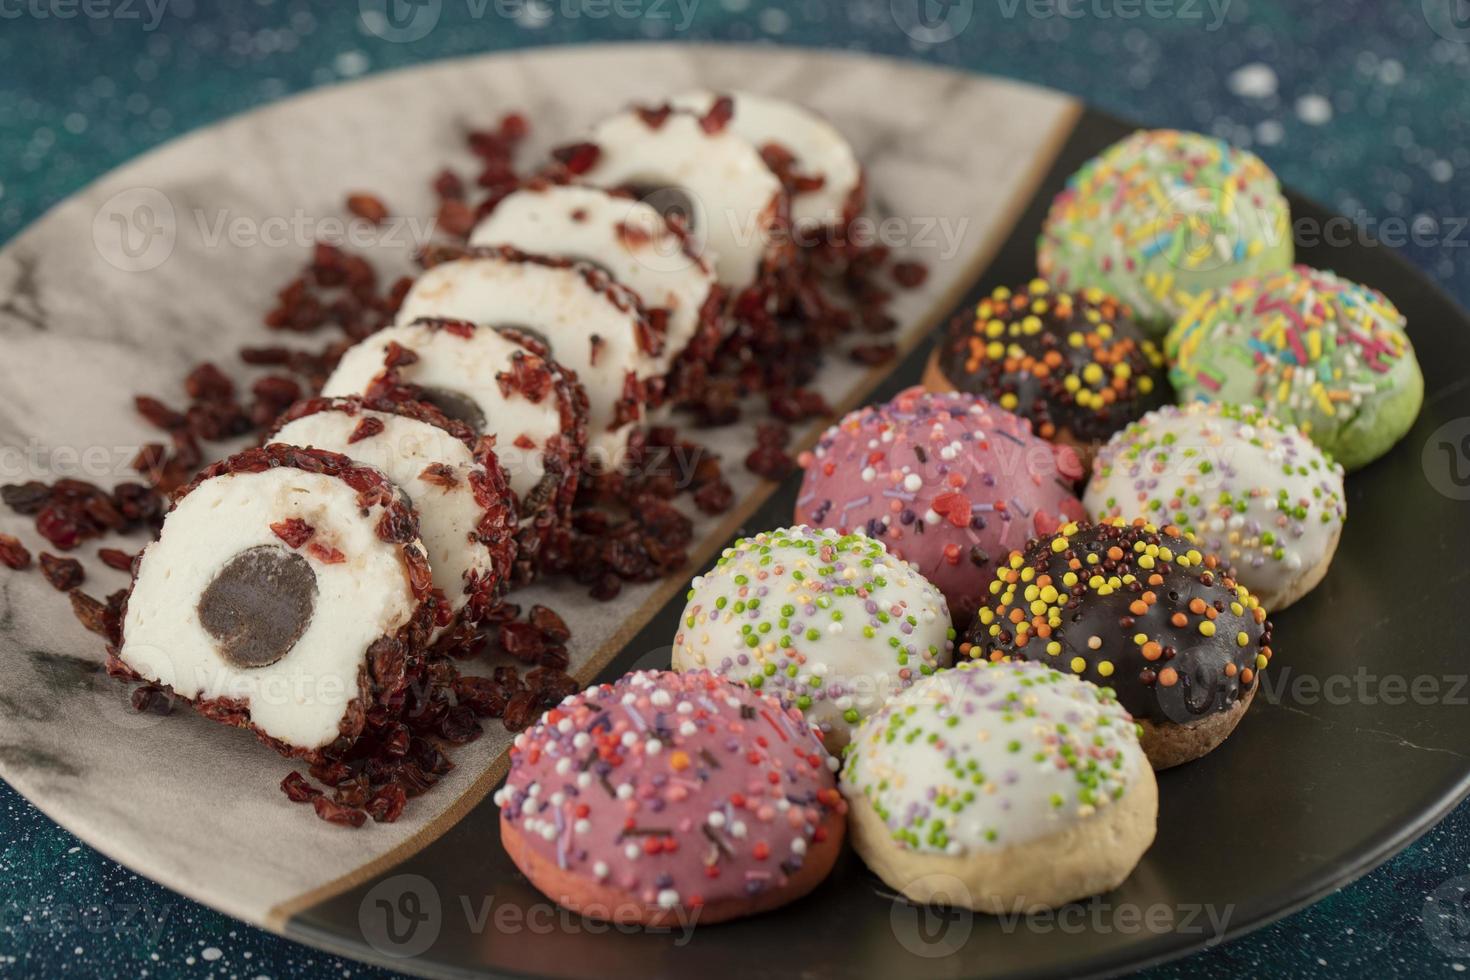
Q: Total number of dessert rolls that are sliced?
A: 7